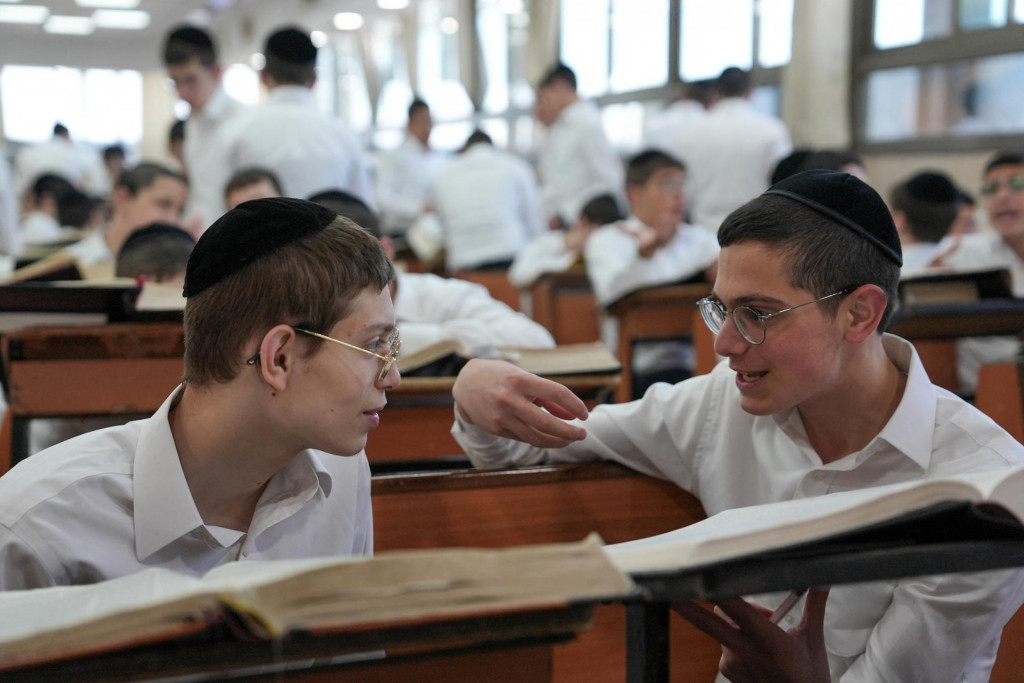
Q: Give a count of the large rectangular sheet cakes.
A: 0